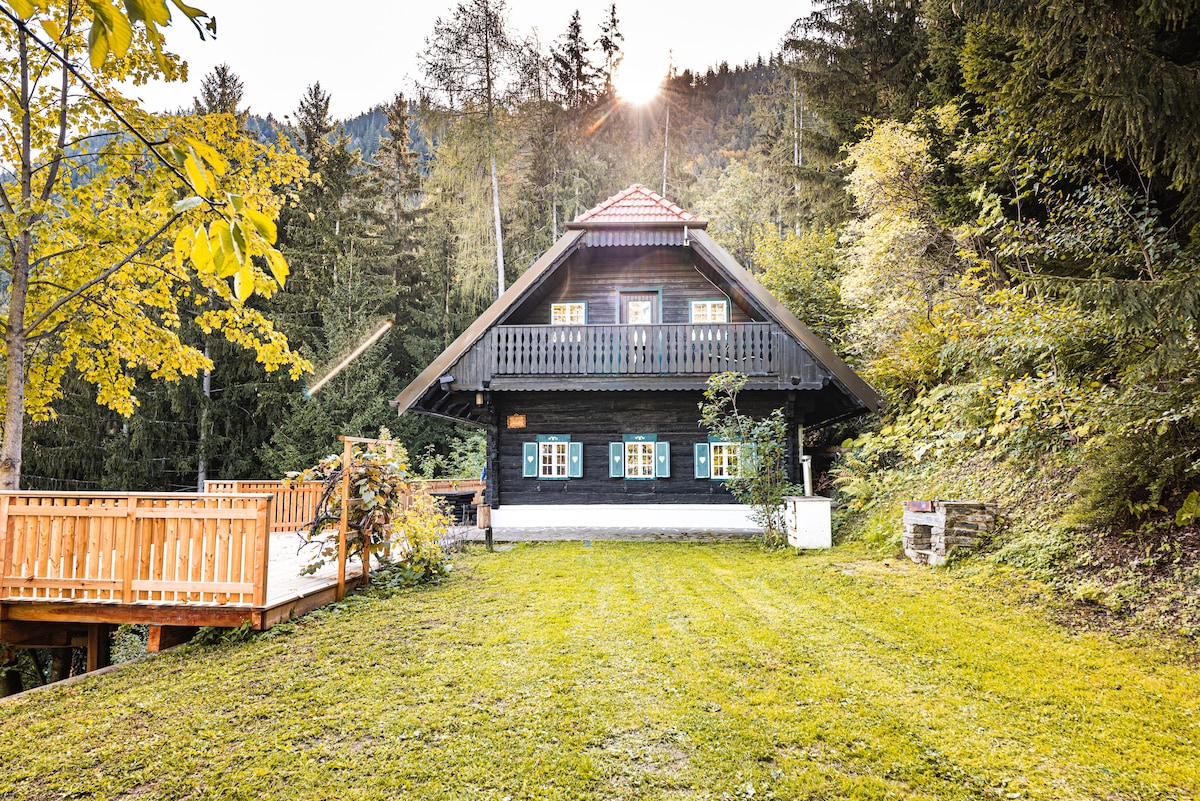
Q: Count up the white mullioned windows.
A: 5